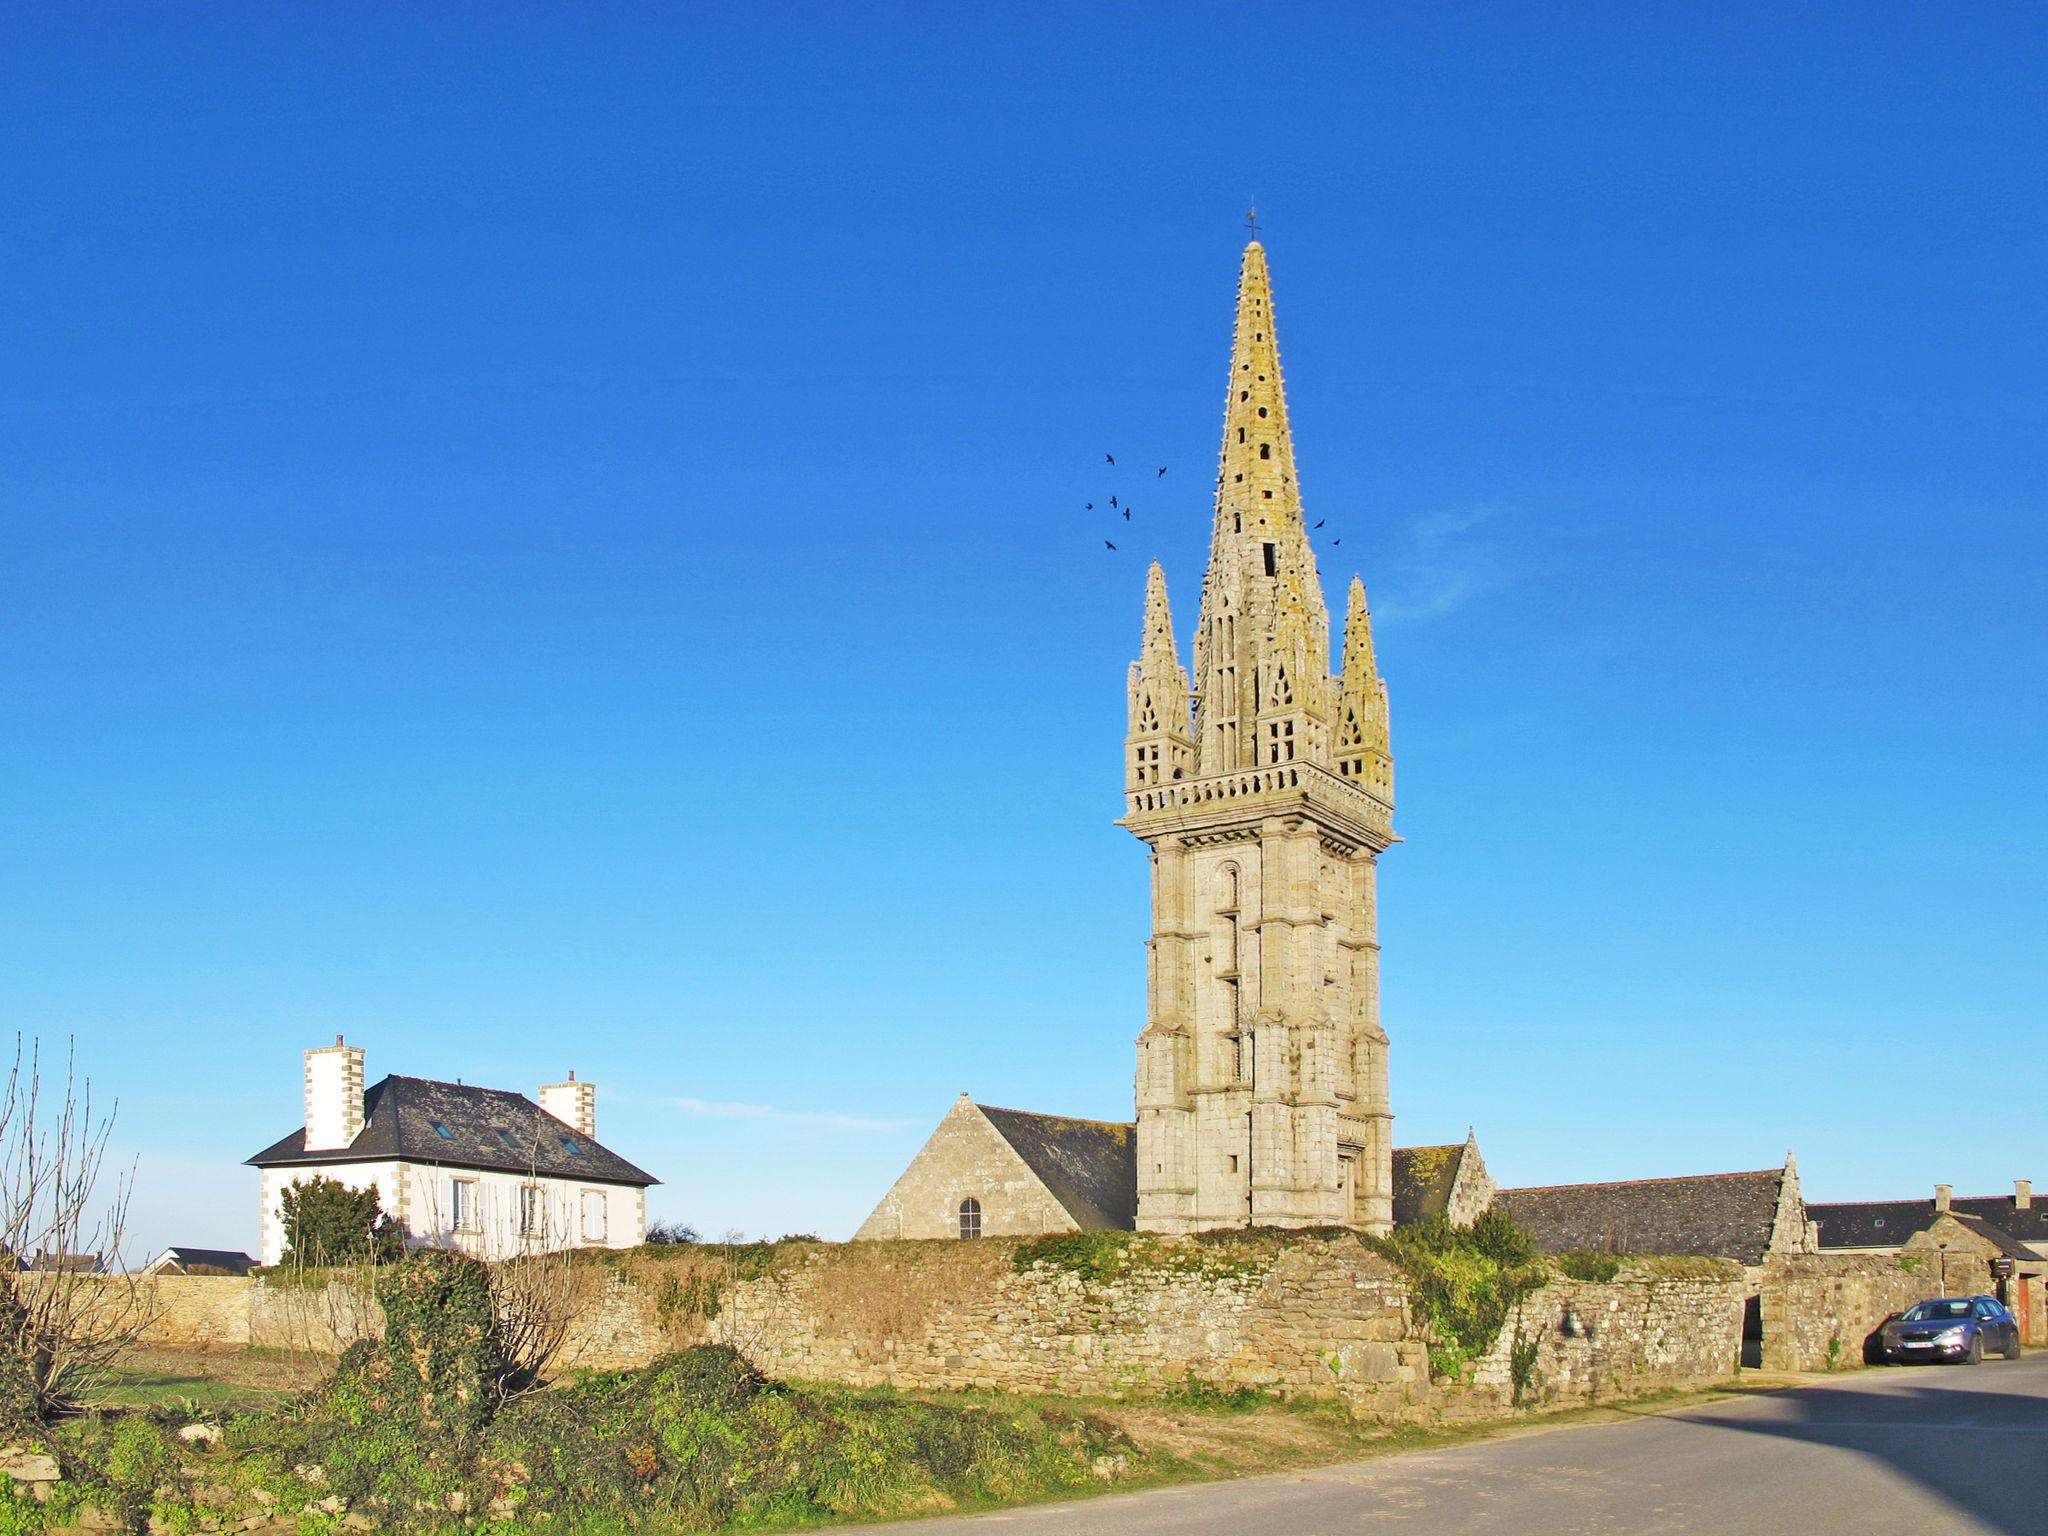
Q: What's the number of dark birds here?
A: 8